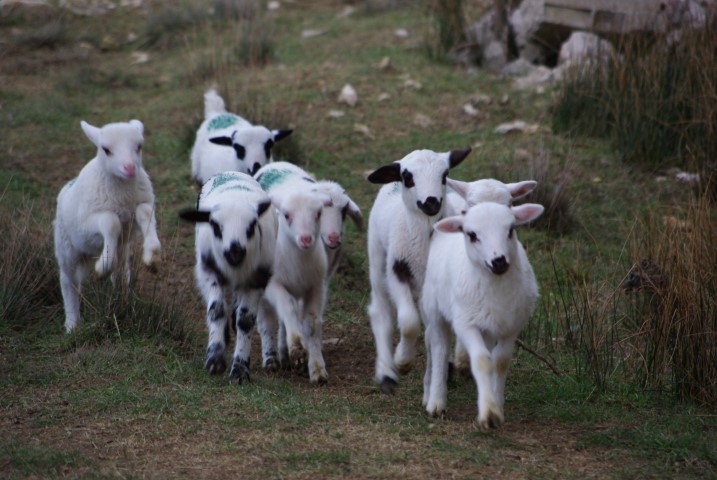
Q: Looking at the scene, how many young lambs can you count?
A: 8